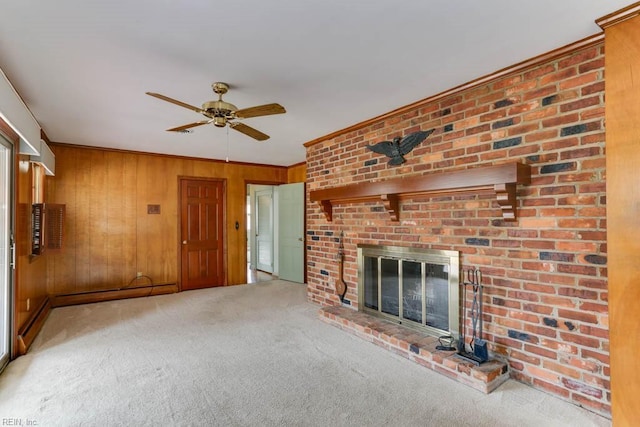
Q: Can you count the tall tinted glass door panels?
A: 4